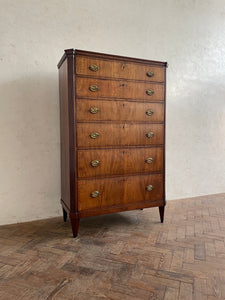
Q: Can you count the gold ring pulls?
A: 12